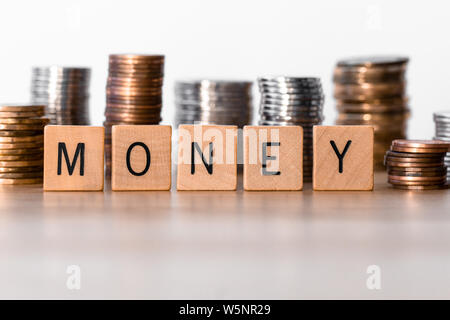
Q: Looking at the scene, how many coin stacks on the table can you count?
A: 8